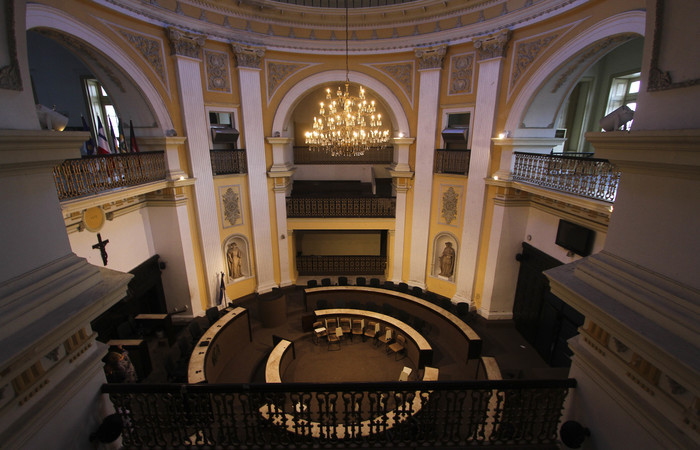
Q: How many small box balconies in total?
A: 2